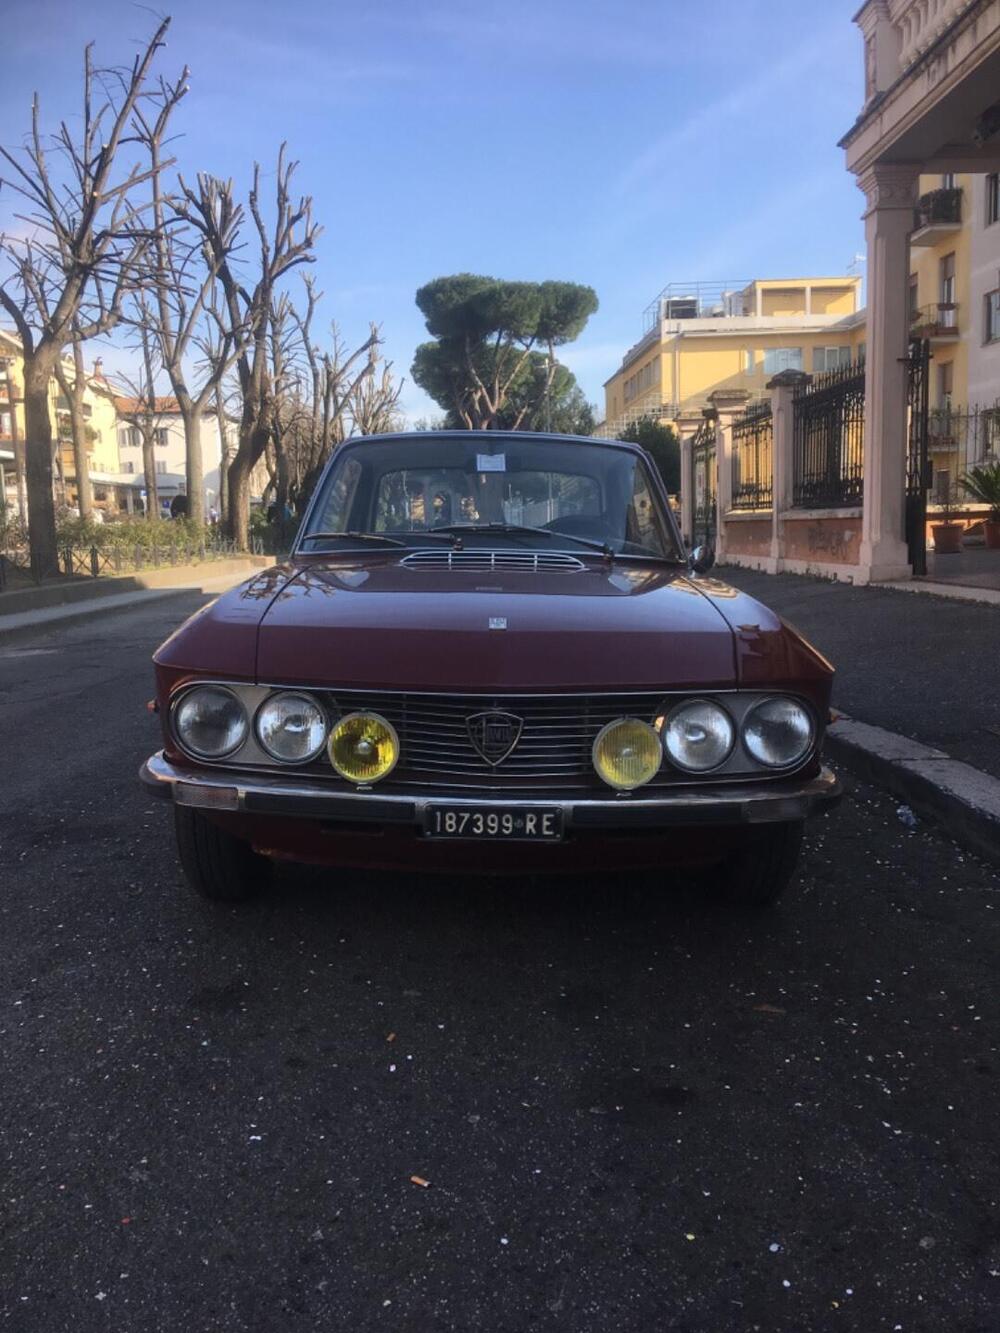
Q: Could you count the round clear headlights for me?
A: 4